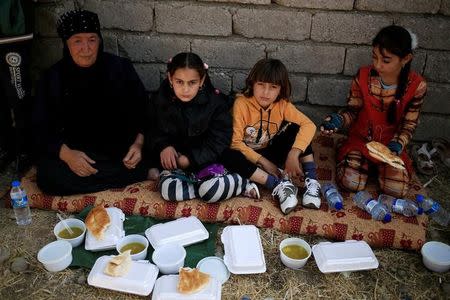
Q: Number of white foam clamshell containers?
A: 6